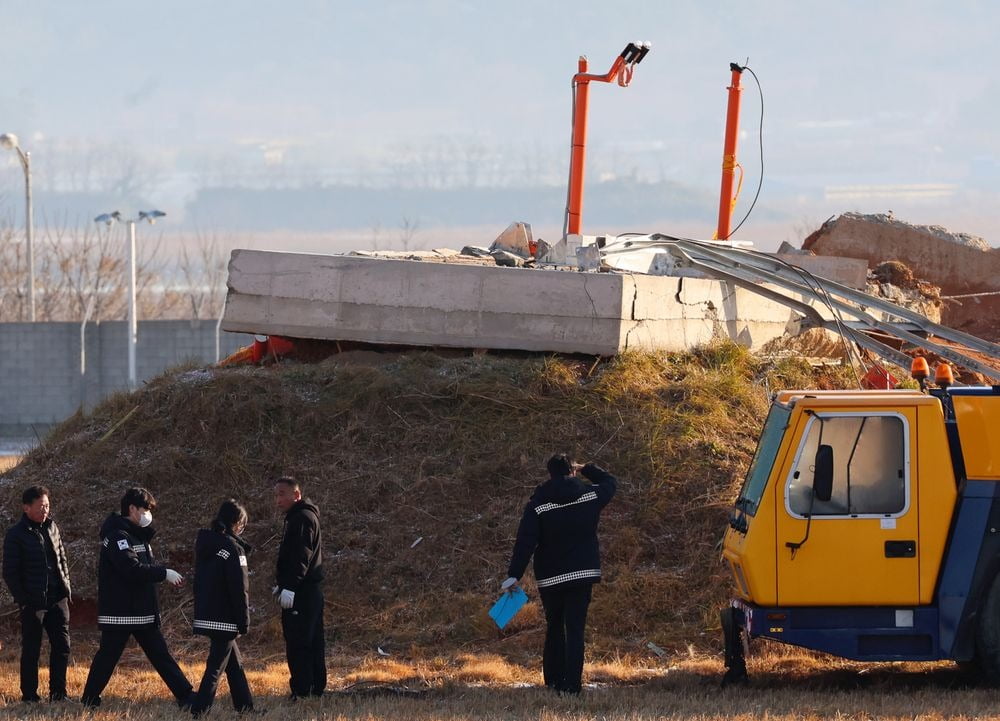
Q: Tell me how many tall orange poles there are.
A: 2